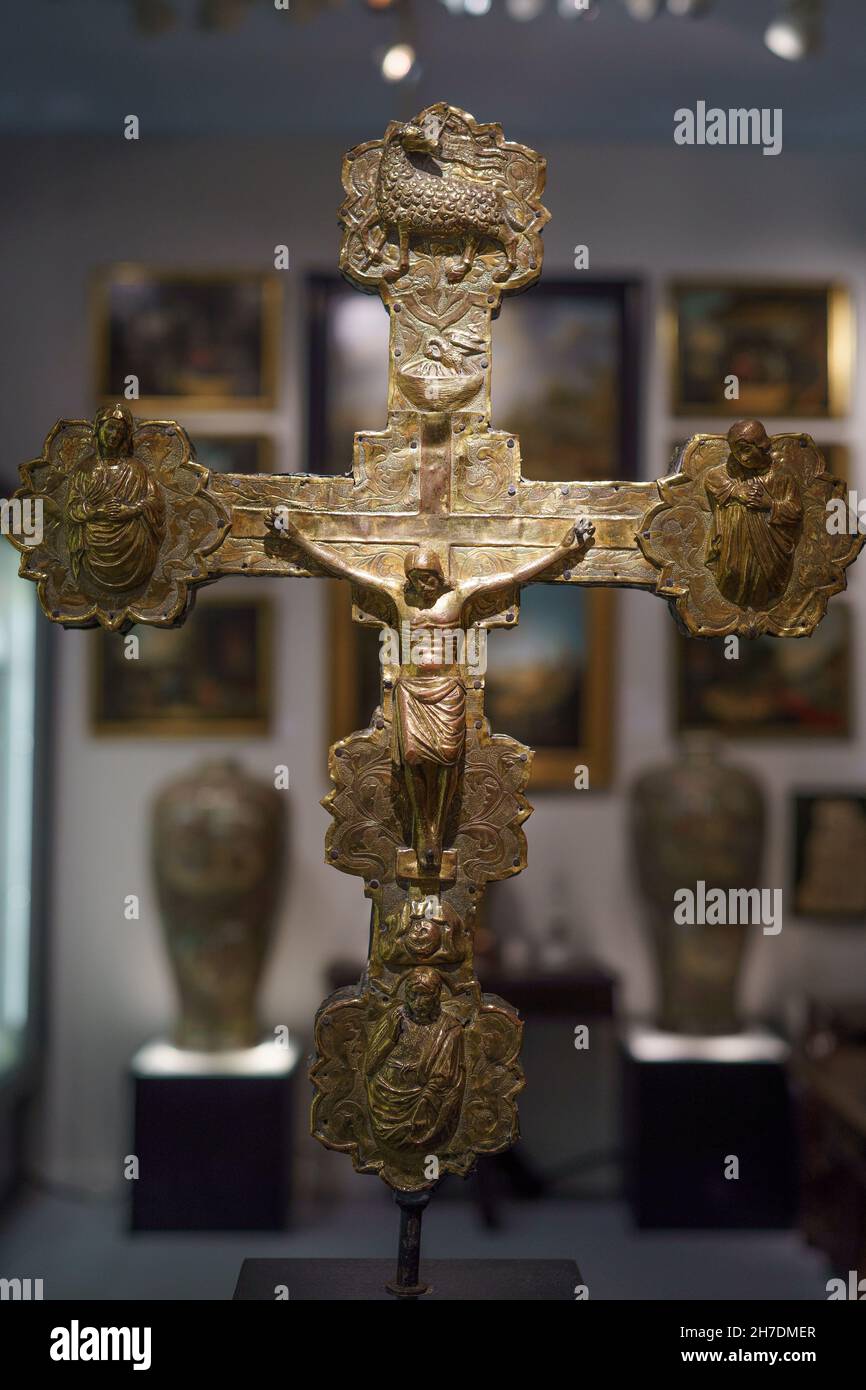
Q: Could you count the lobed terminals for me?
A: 4